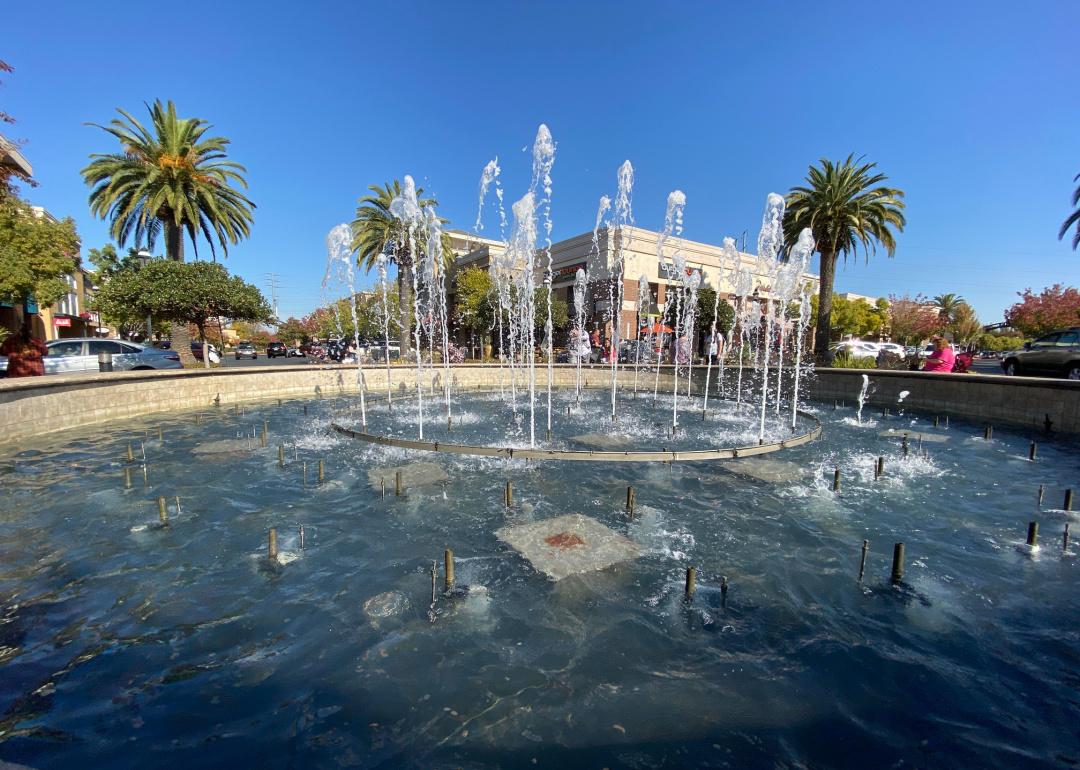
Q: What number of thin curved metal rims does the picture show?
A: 1